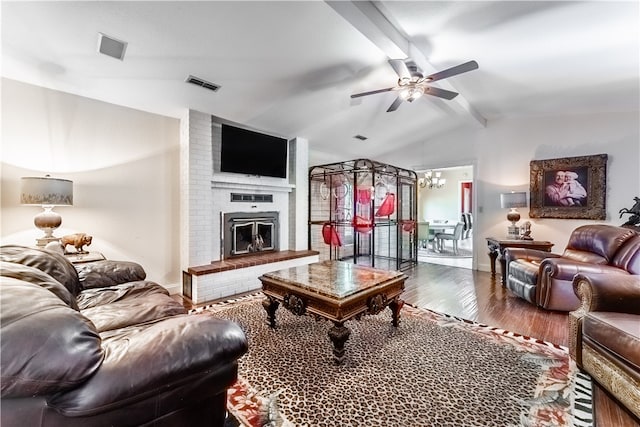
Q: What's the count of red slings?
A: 5